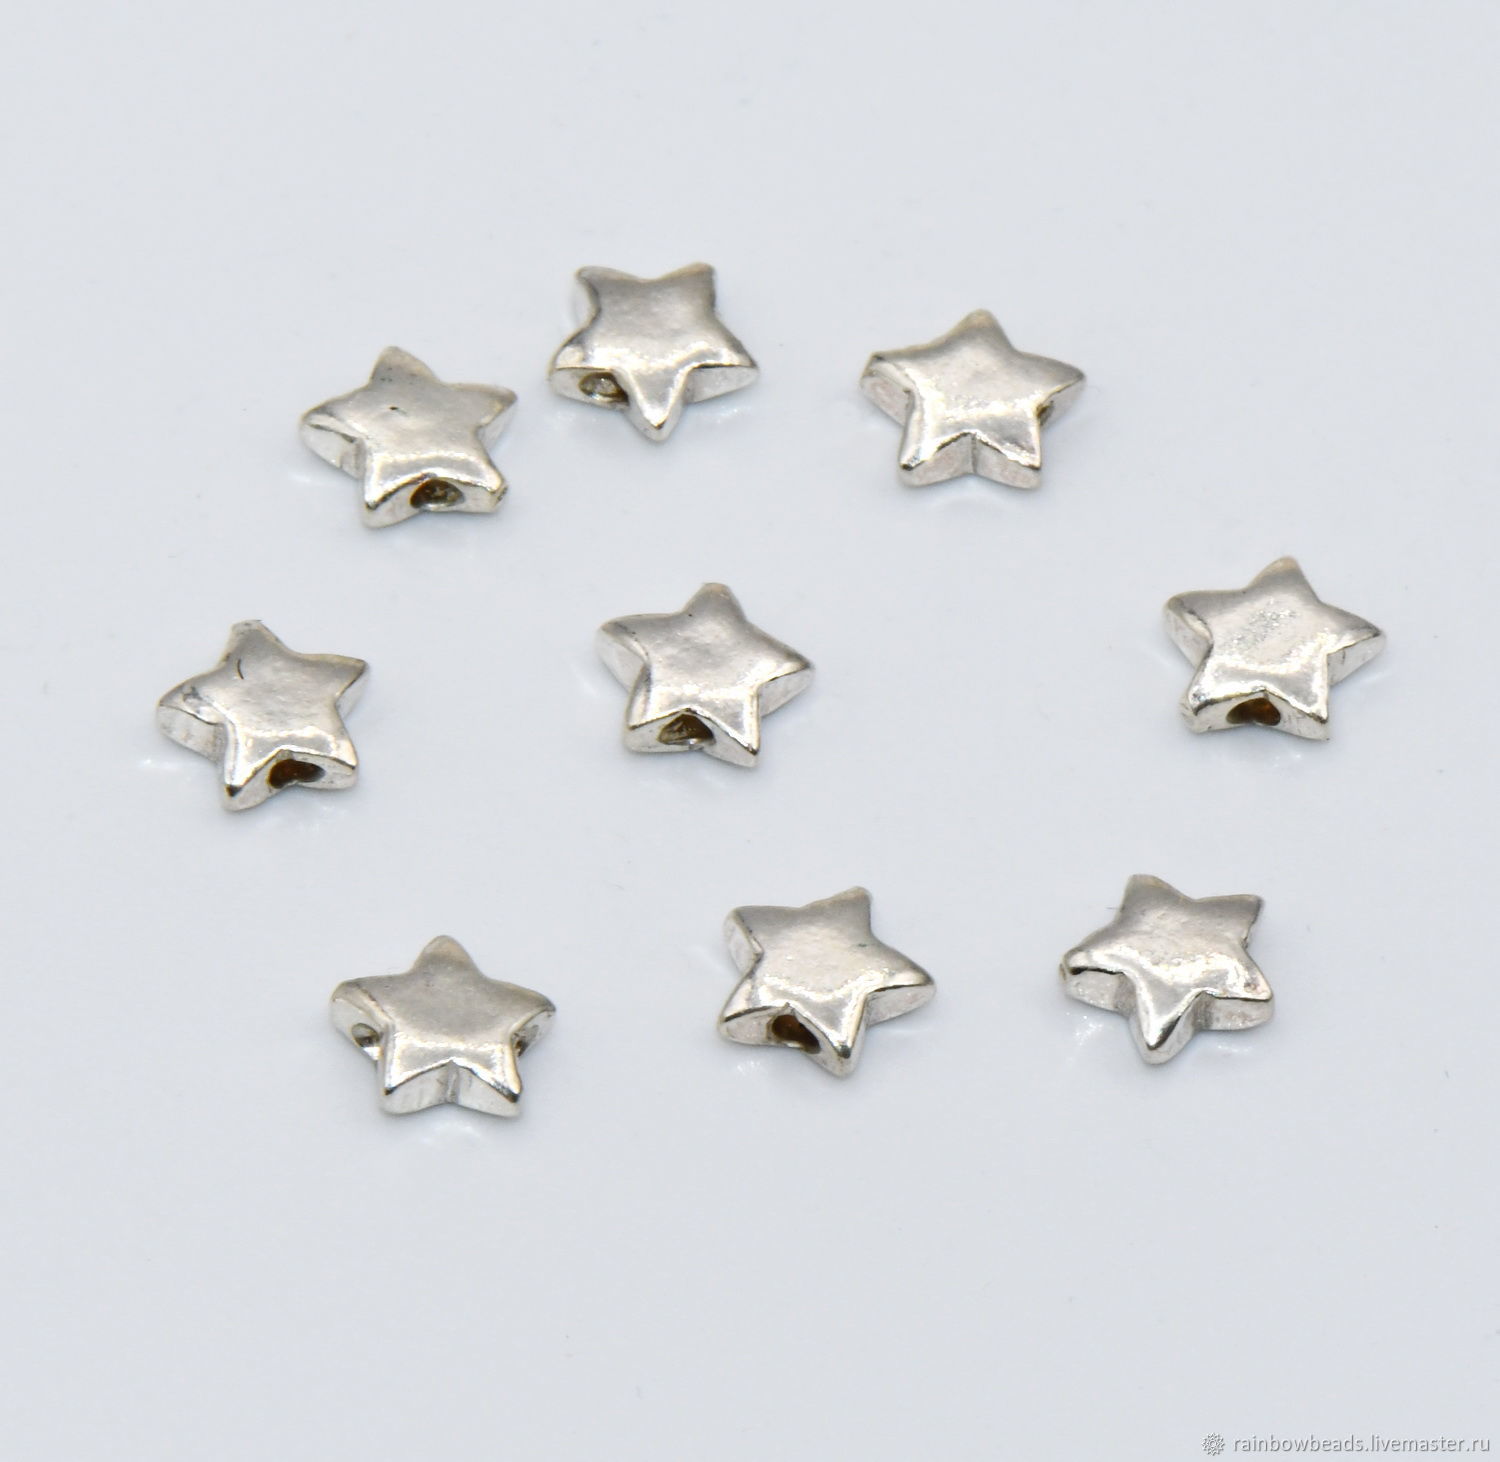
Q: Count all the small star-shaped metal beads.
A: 9